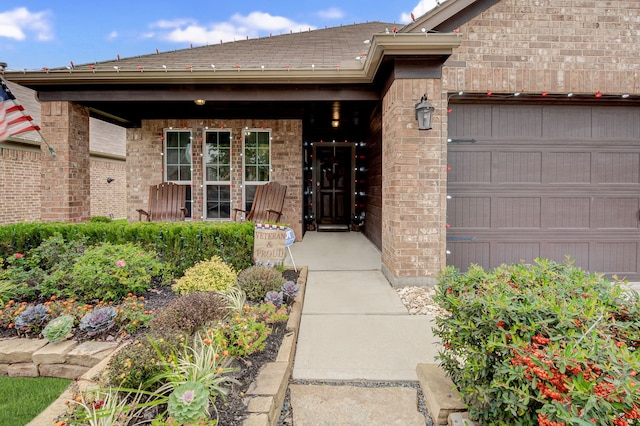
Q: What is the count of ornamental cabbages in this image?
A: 6